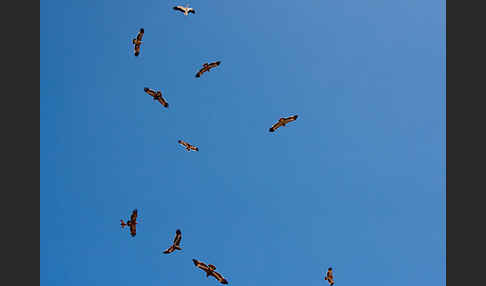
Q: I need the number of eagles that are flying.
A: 10